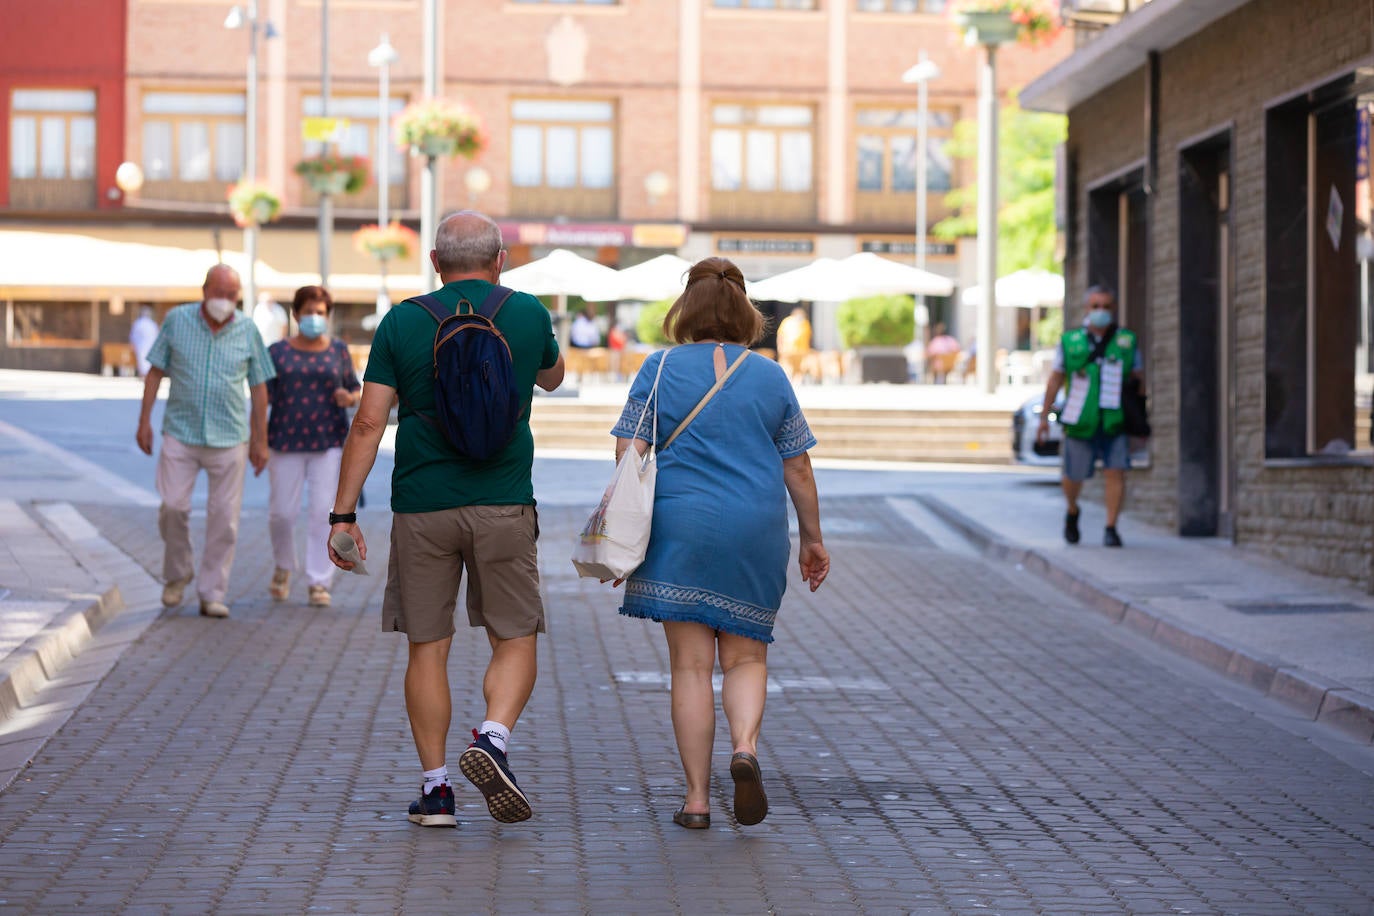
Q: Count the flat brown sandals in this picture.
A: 2